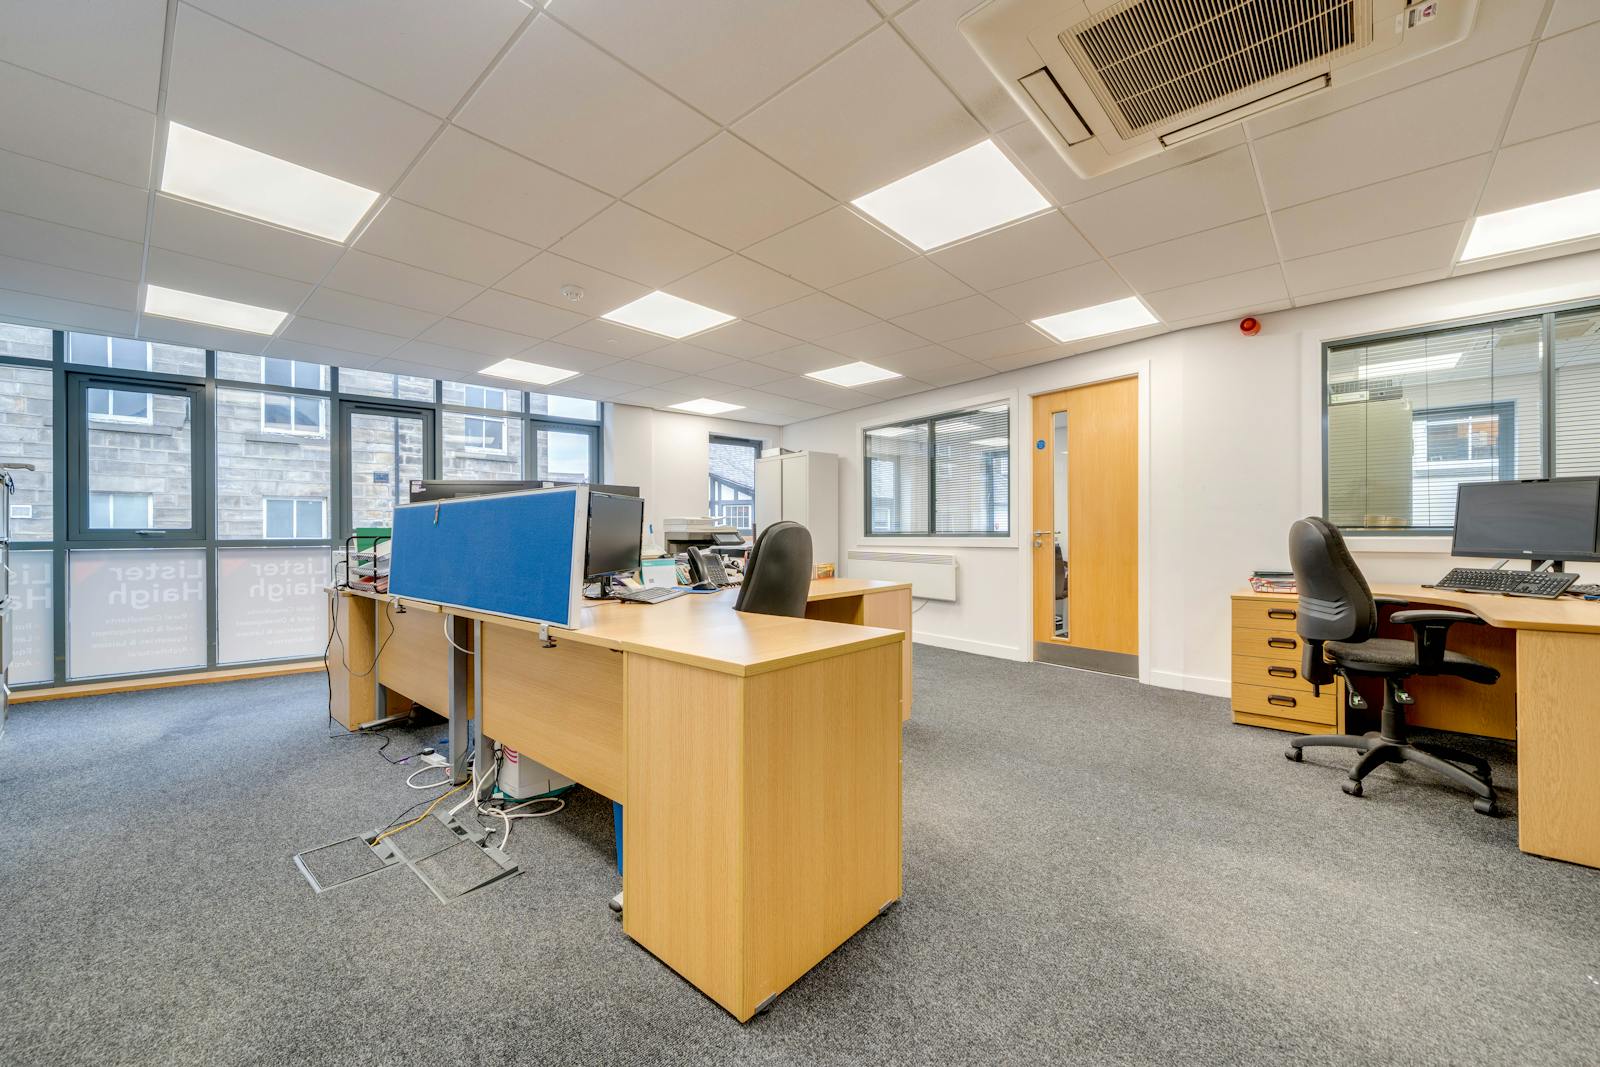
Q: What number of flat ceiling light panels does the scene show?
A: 9